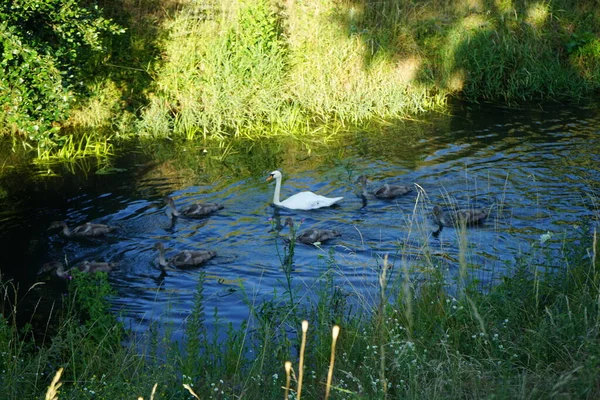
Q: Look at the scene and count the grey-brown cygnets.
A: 7